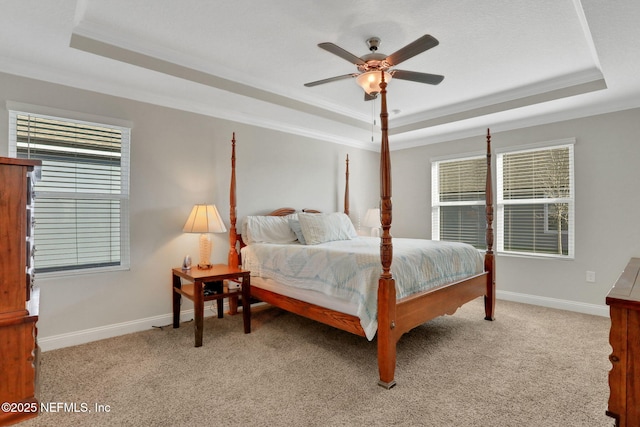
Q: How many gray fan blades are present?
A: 5